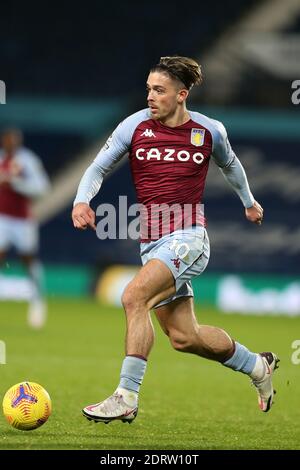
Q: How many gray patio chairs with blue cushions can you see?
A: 0